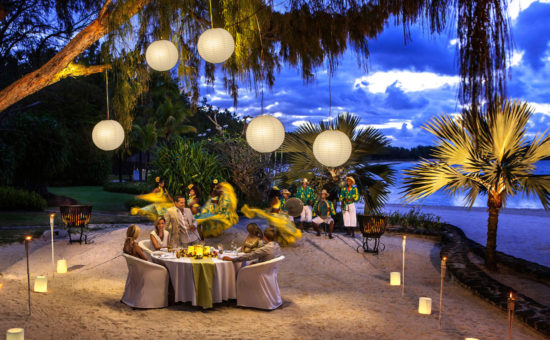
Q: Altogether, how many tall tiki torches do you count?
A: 5